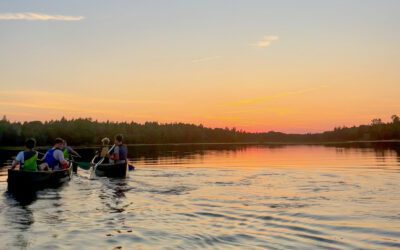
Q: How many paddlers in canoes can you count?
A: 5